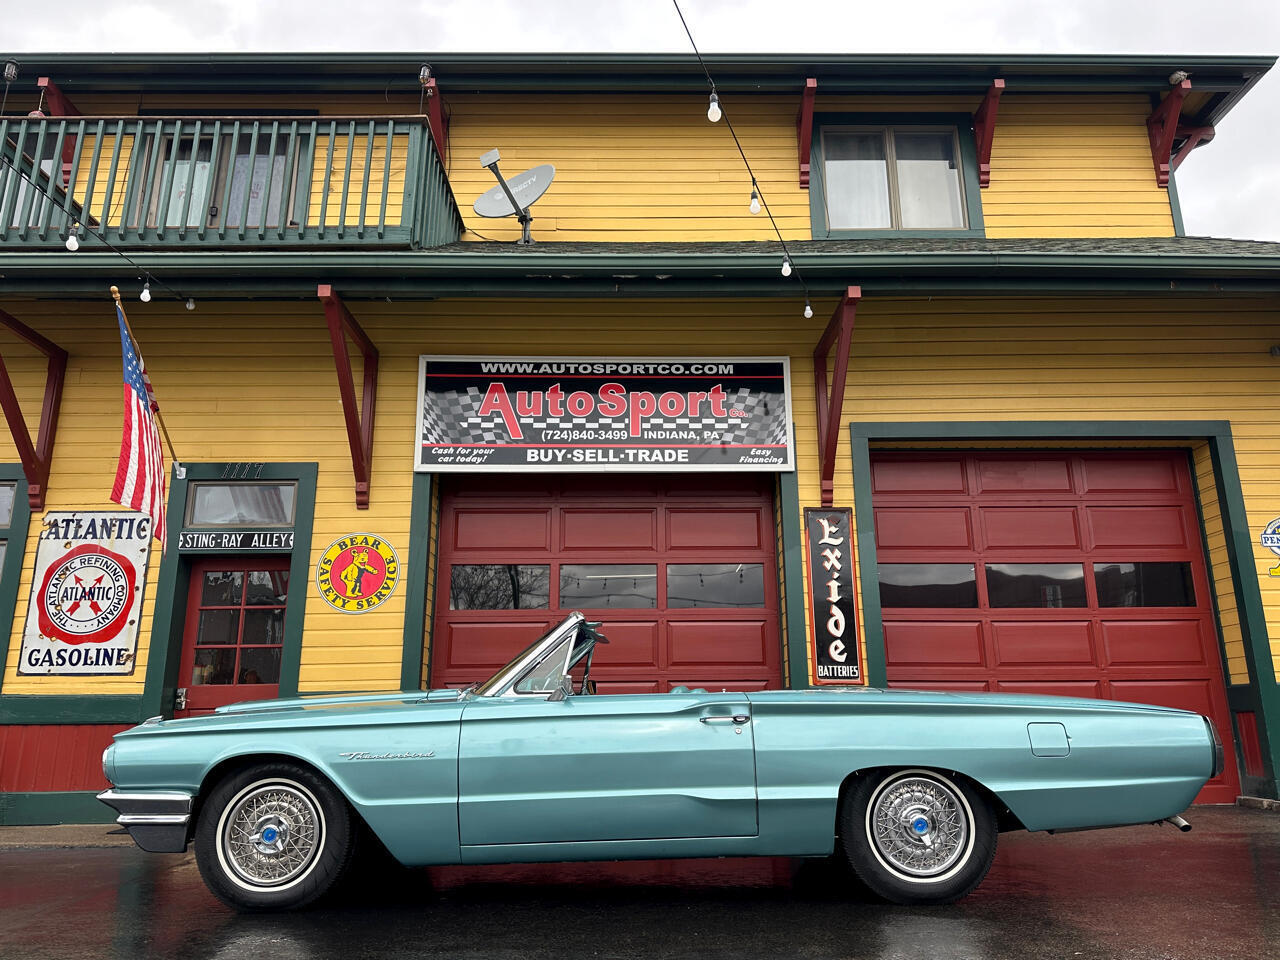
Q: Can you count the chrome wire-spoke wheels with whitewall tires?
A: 2